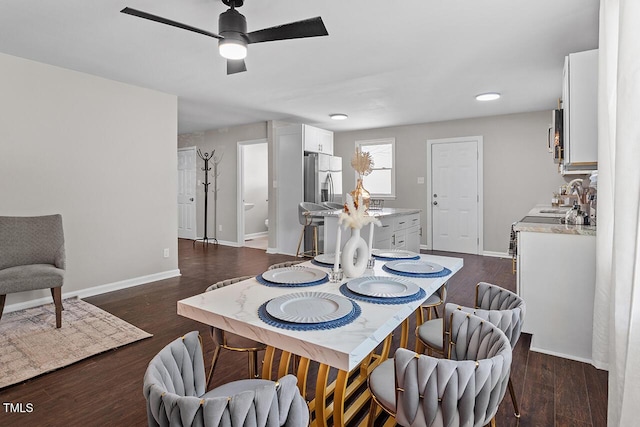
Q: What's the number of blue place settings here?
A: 6